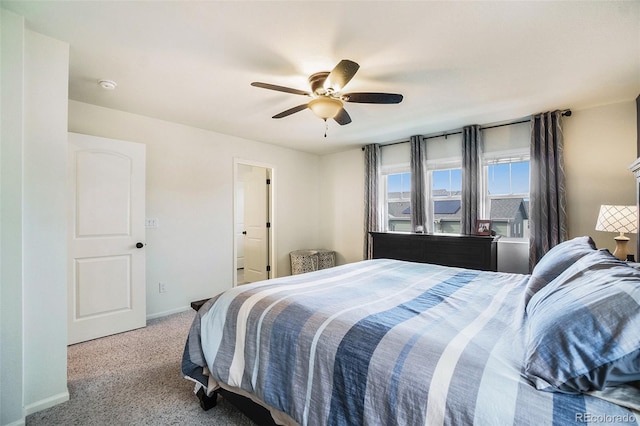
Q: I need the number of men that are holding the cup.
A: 0